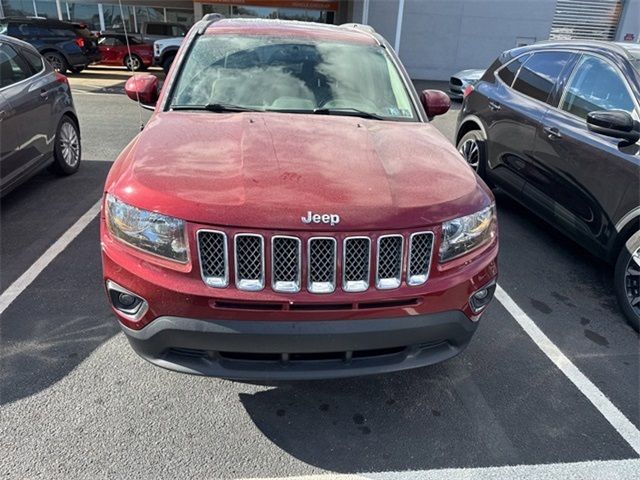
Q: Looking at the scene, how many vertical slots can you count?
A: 7